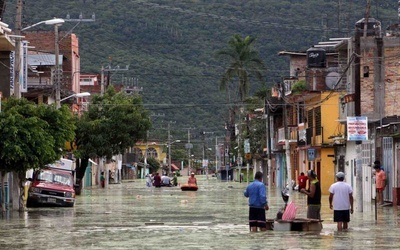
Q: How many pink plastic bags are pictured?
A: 1